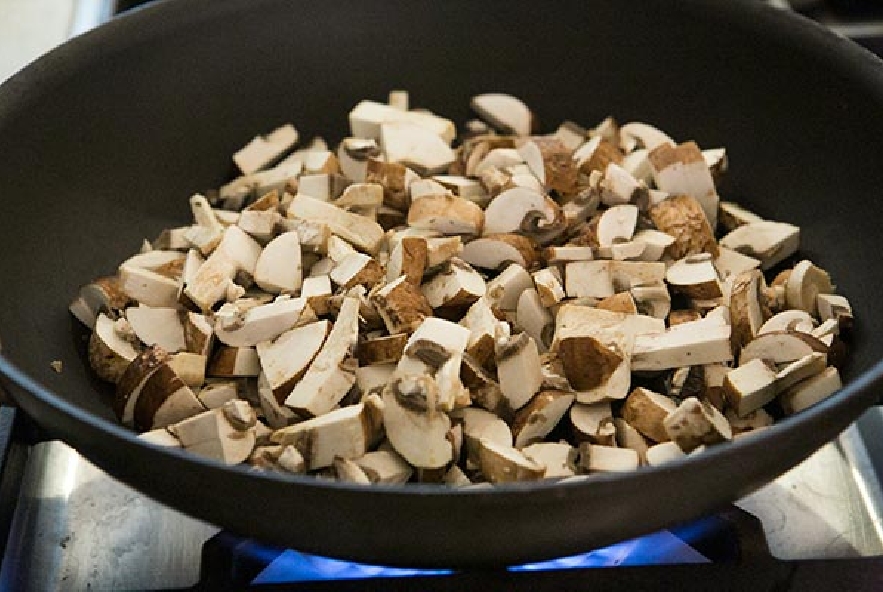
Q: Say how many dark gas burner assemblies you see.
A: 1